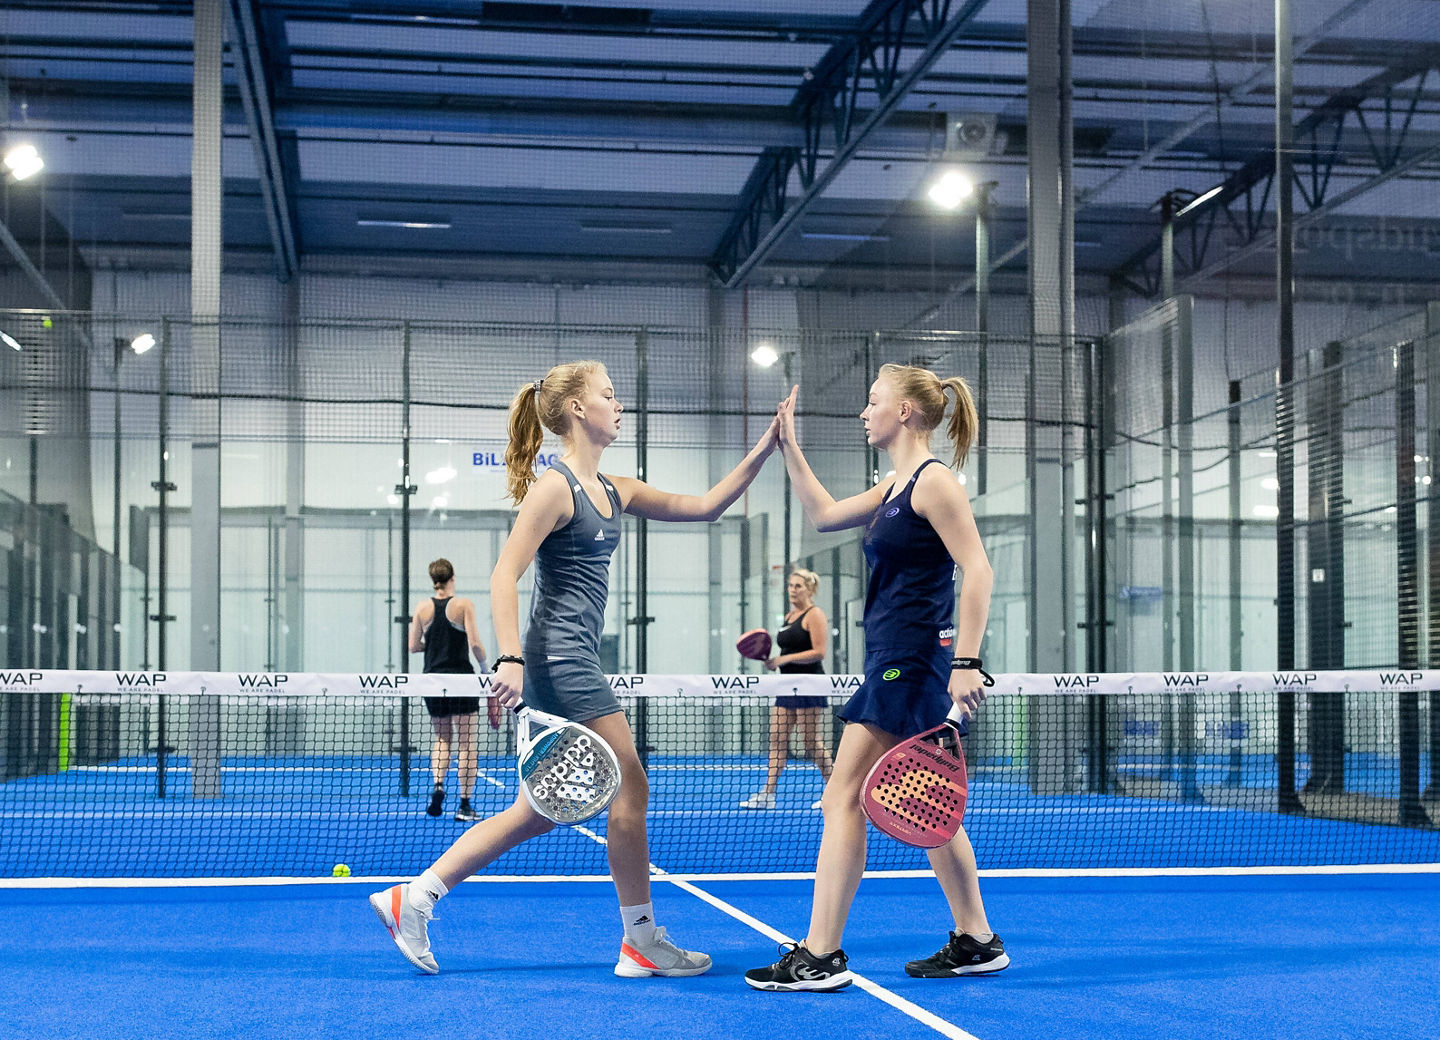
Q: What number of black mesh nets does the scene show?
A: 1